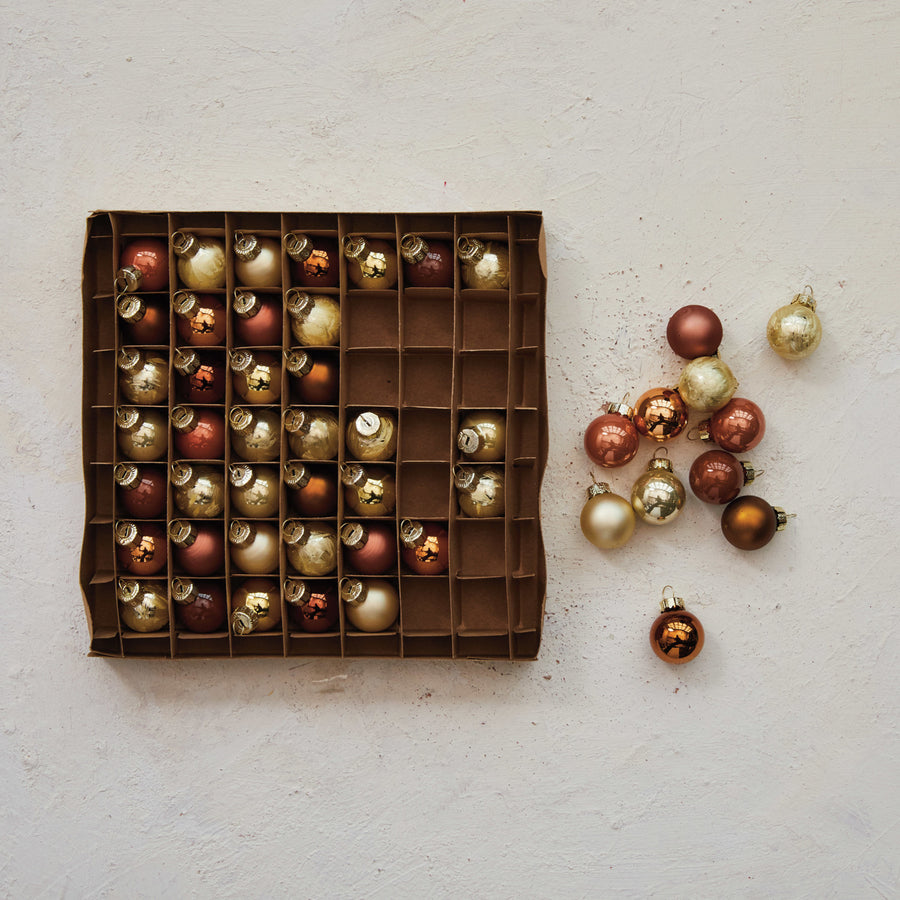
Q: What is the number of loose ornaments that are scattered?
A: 11